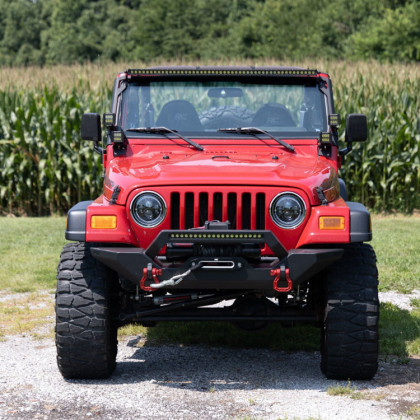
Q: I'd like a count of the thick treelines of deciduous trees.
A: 1